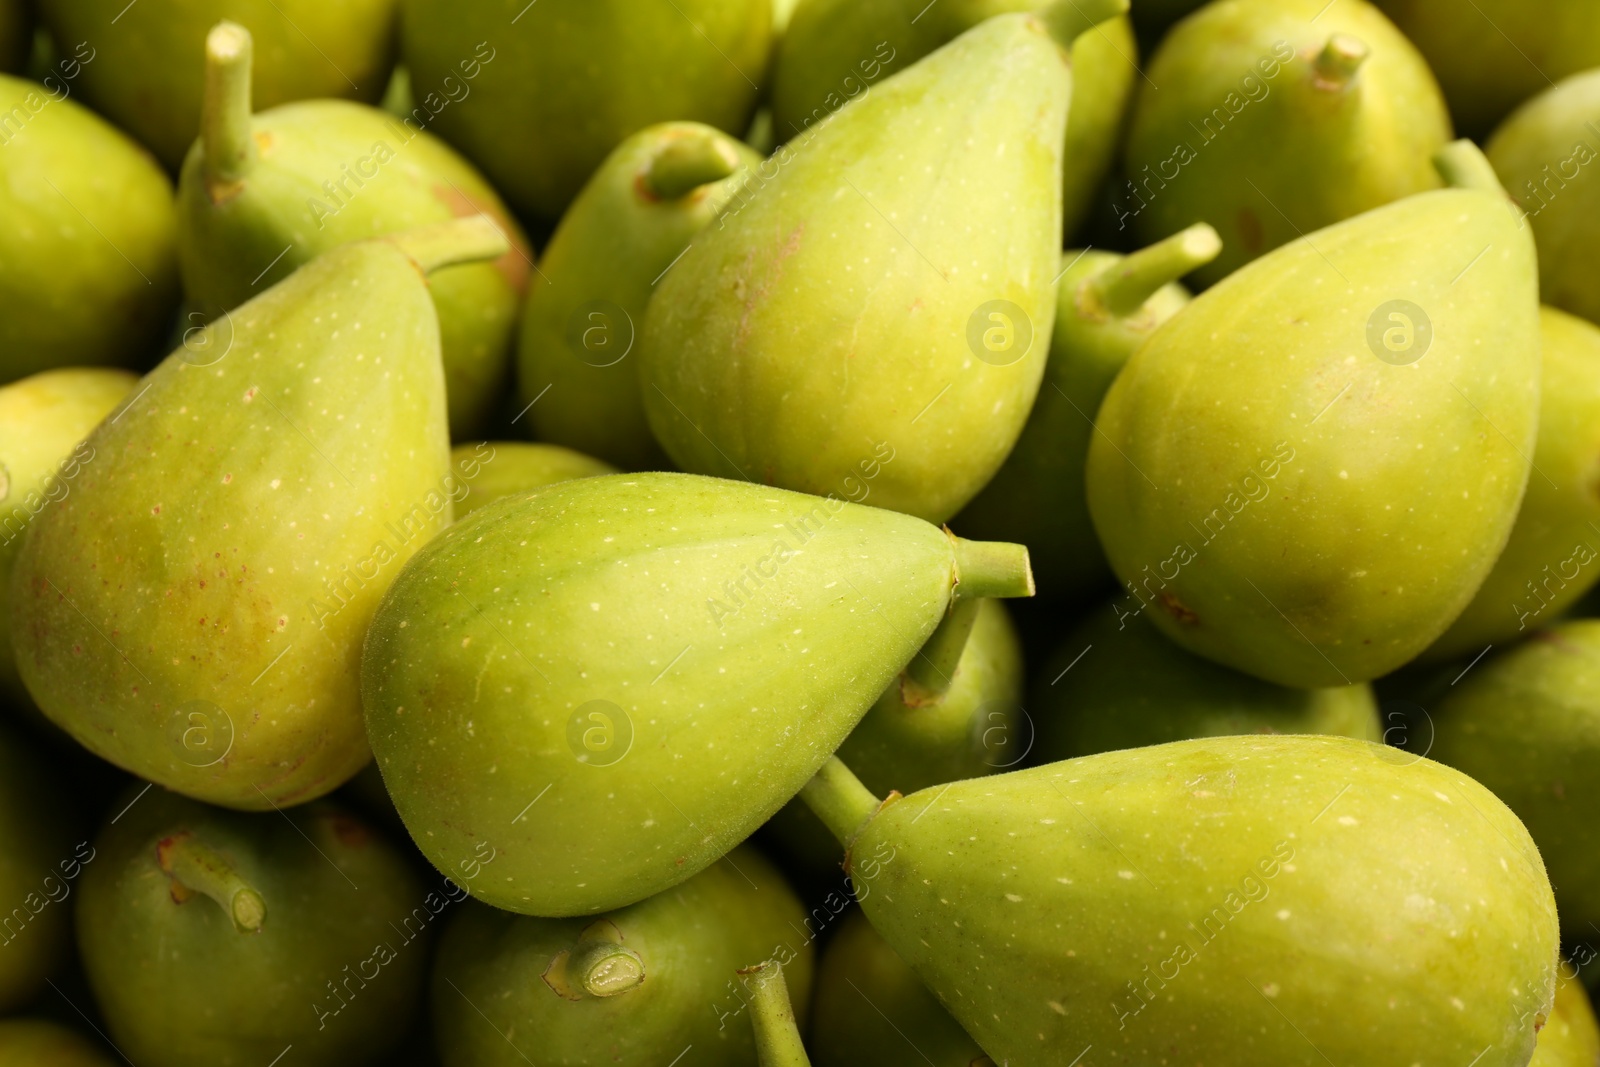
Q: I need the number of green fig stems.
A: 13